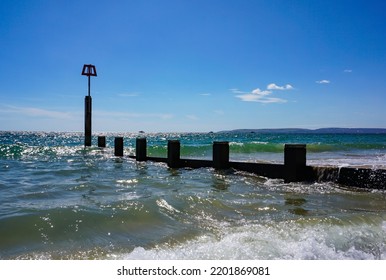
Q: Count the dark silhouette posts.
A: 7